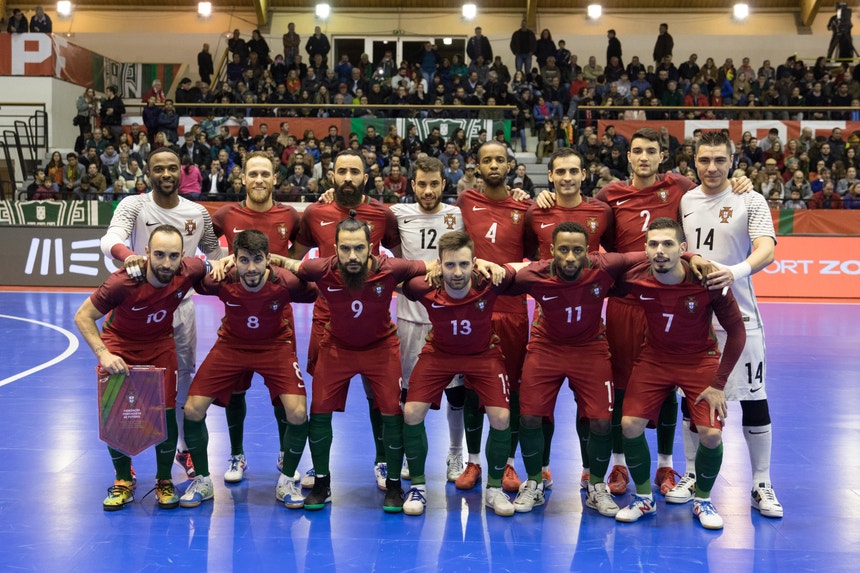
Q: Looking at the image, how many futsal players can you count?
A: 14